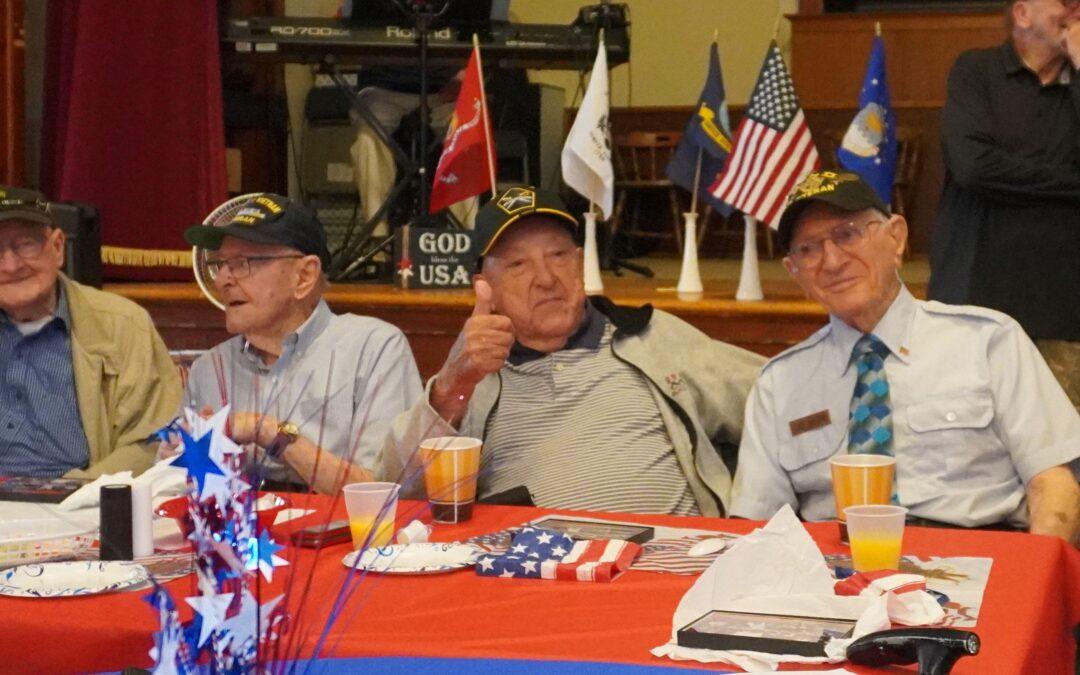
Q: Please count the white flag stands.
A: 3